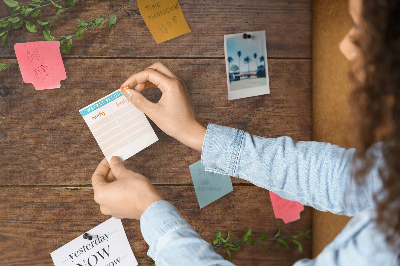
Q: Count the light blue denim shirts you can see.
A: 1